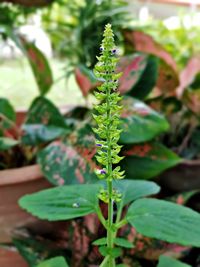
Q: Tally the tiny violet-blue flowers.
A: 4